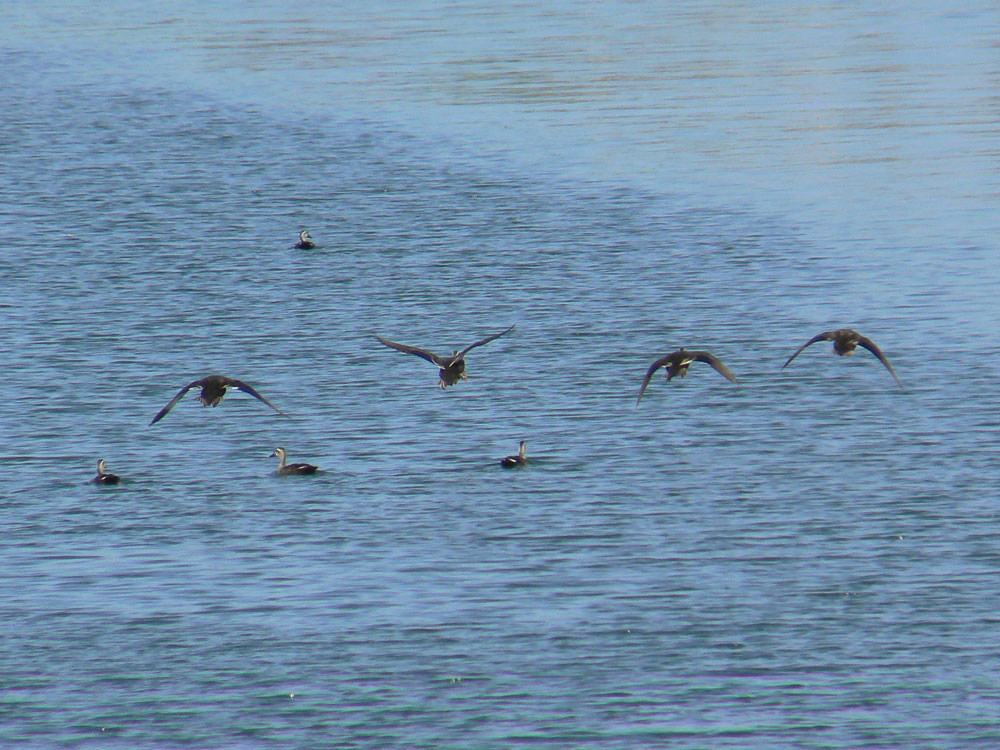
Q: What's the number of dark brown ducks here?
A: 8